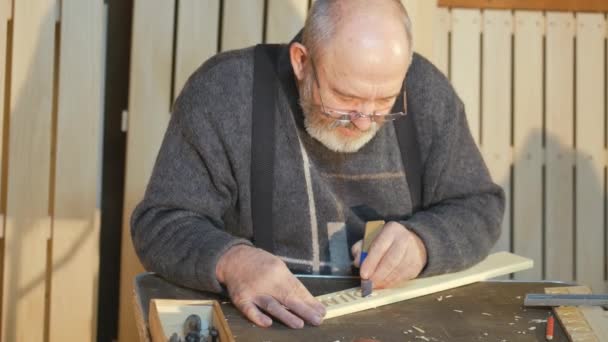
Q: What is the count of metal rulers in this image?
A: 1